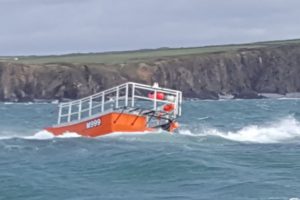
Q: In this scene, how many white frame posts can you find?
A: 11